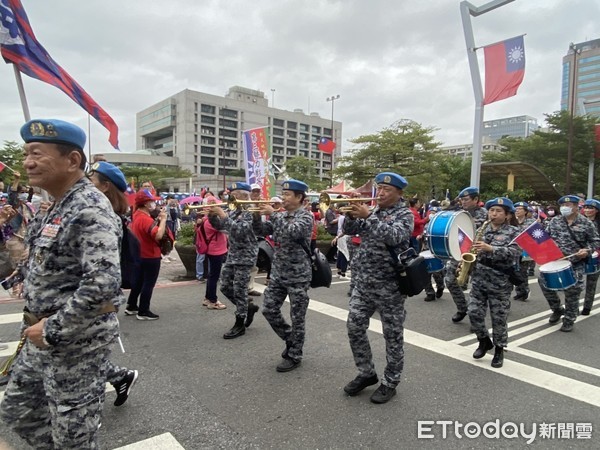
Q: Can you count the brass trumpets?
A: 3